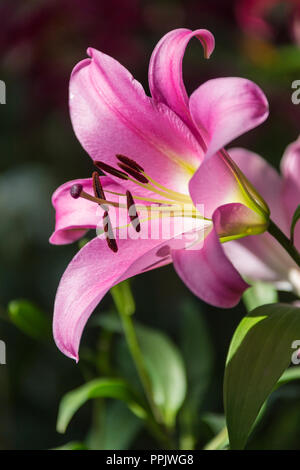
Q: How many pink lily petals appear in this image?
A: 6